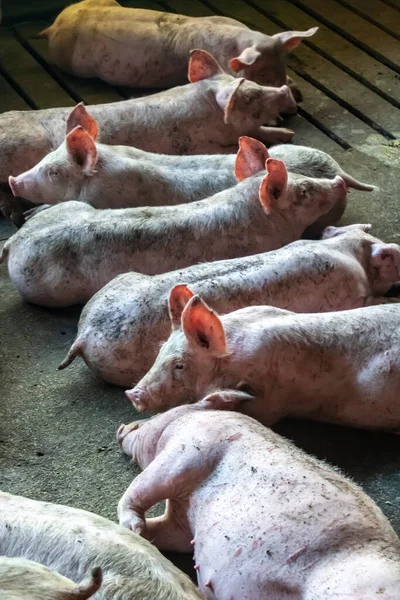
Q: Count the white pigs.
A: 9